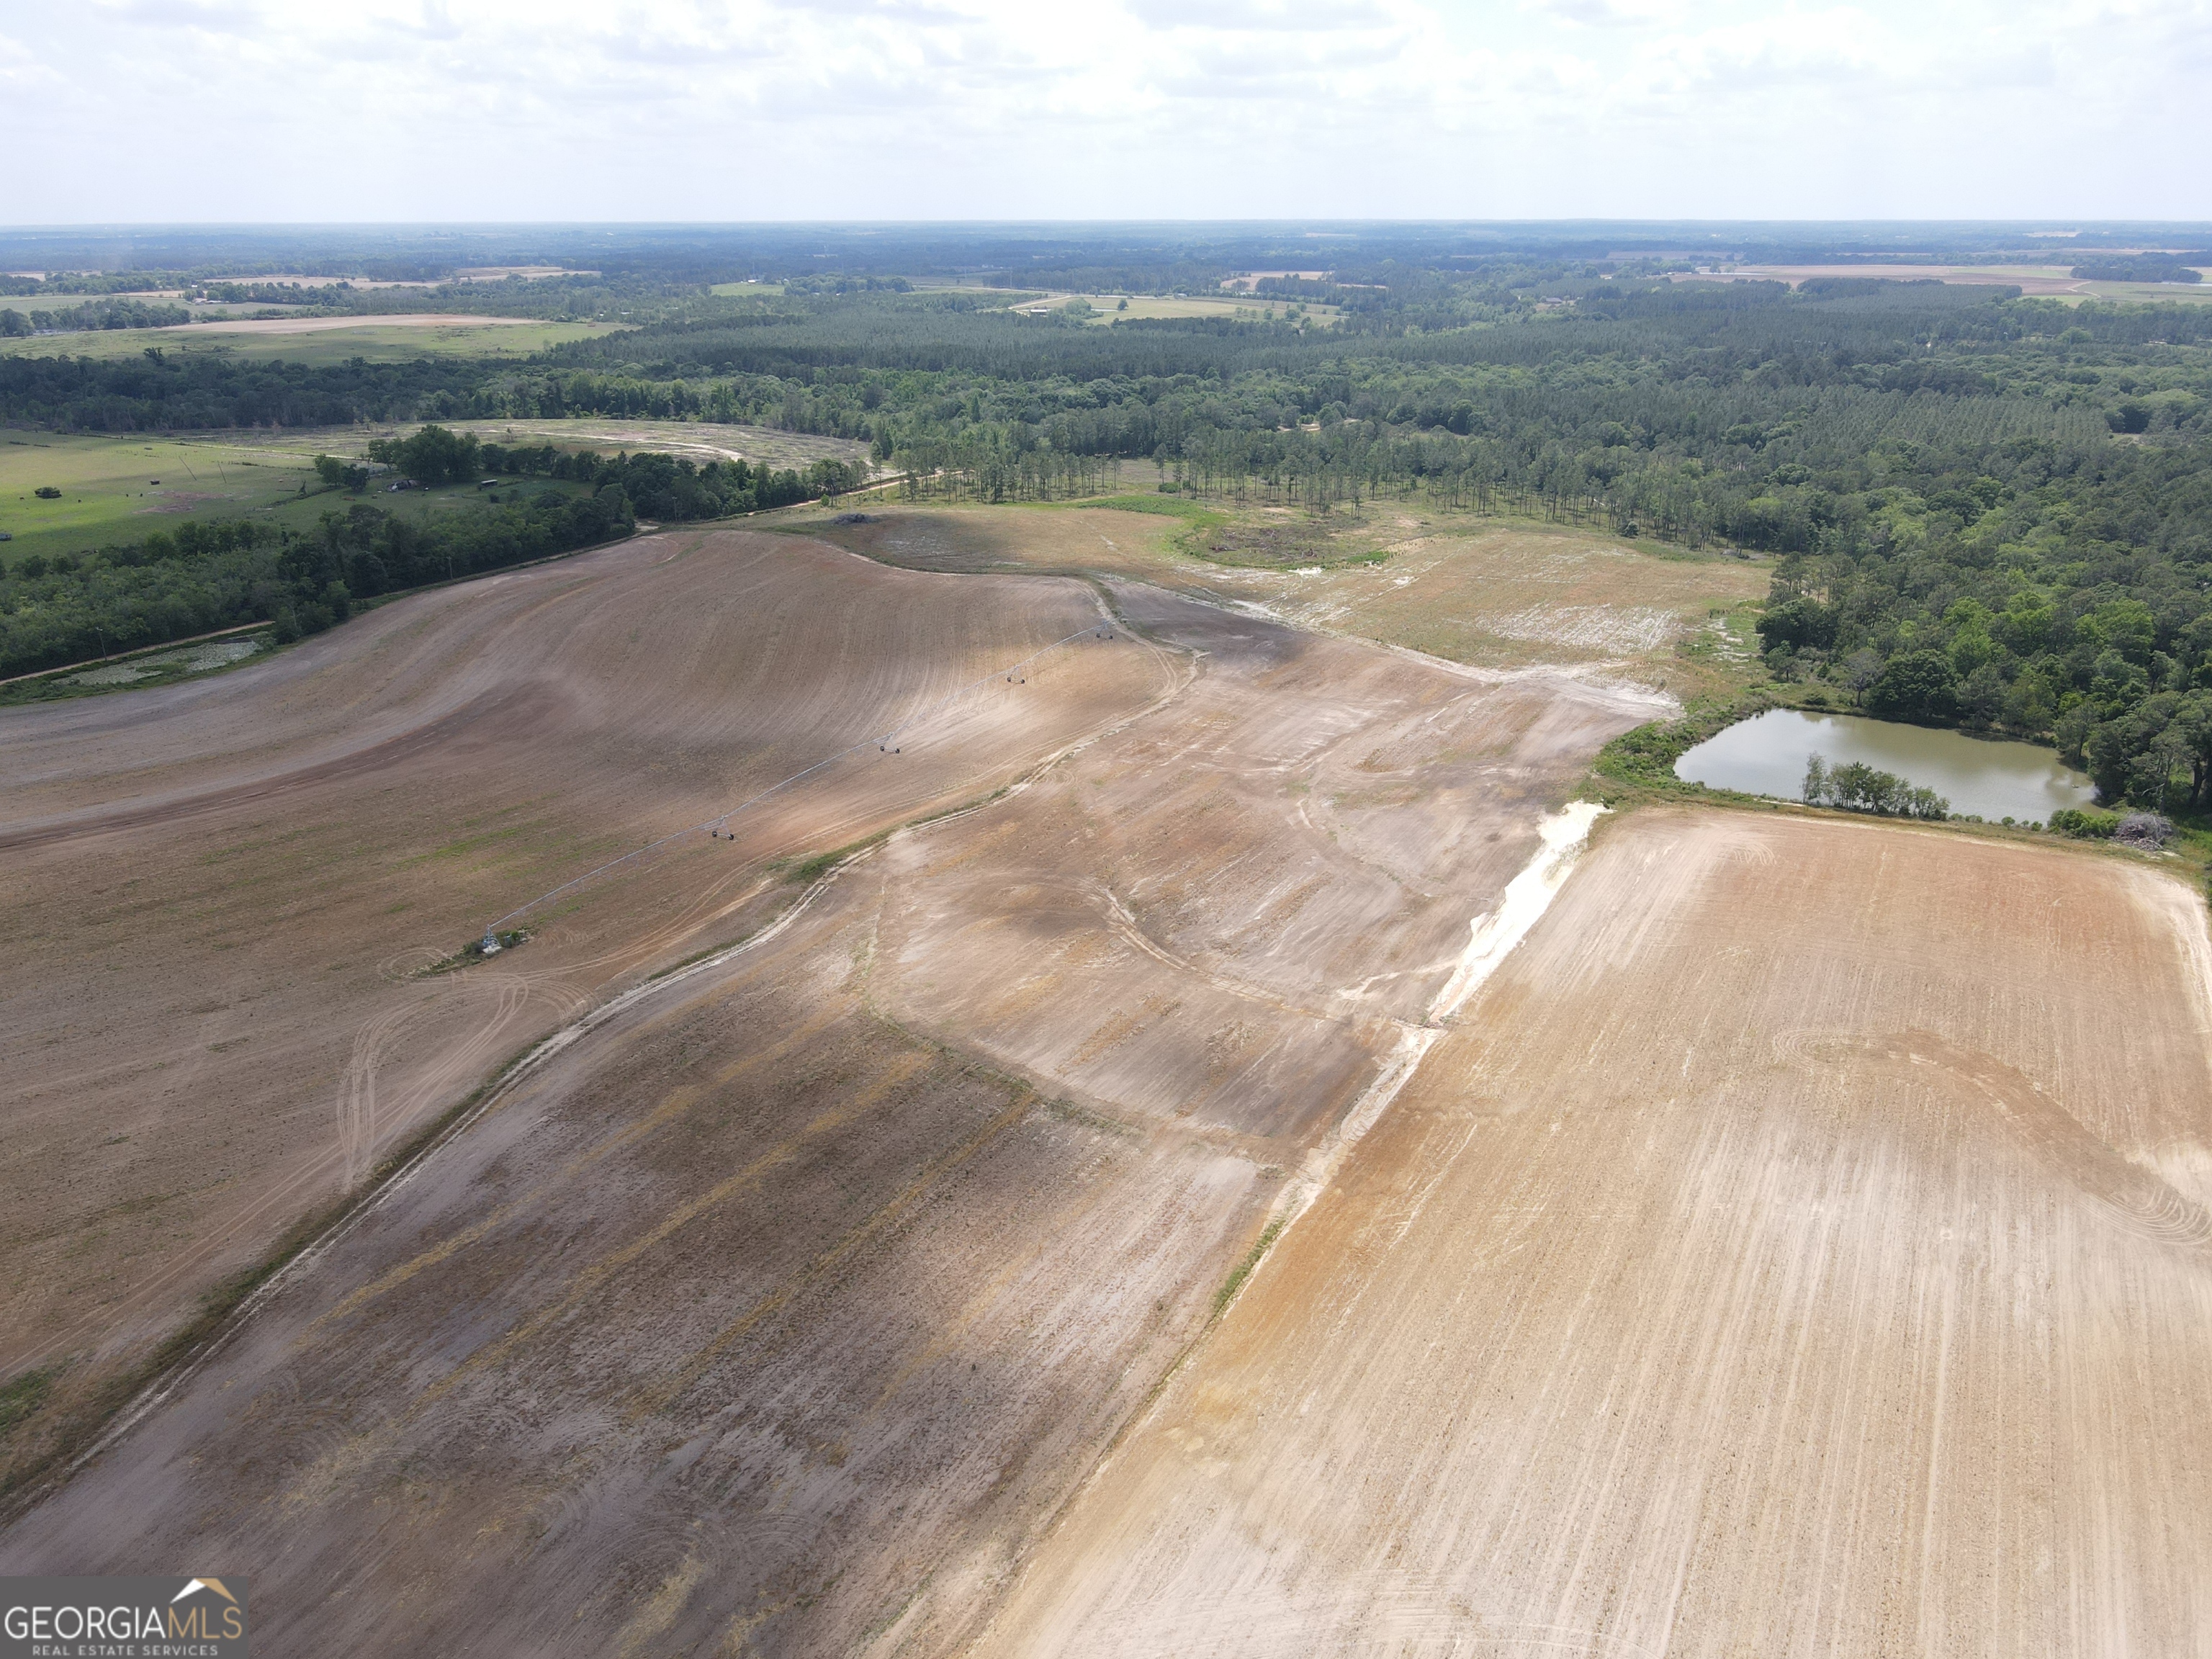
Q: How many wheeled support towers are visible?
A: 4